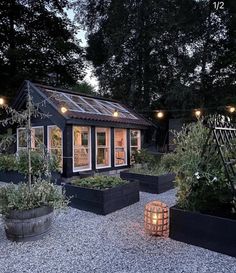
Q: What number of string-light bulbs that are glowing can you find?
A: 6